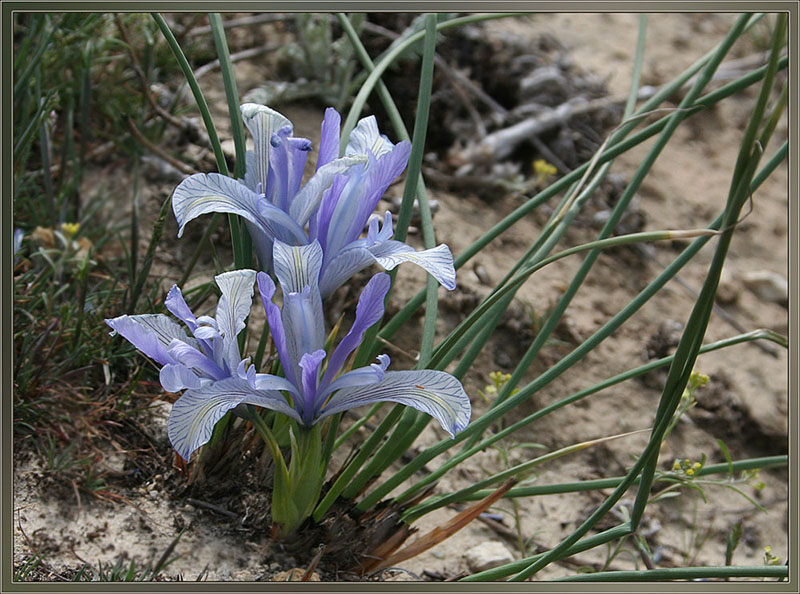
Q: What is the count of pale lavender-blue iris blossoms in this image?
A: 4